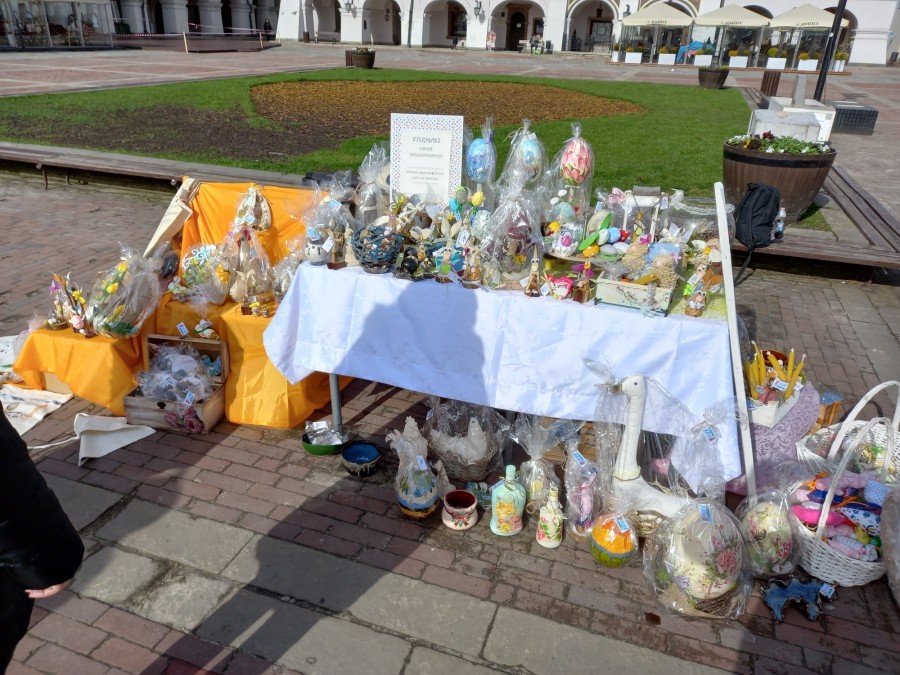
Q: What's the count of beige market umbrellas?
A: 3